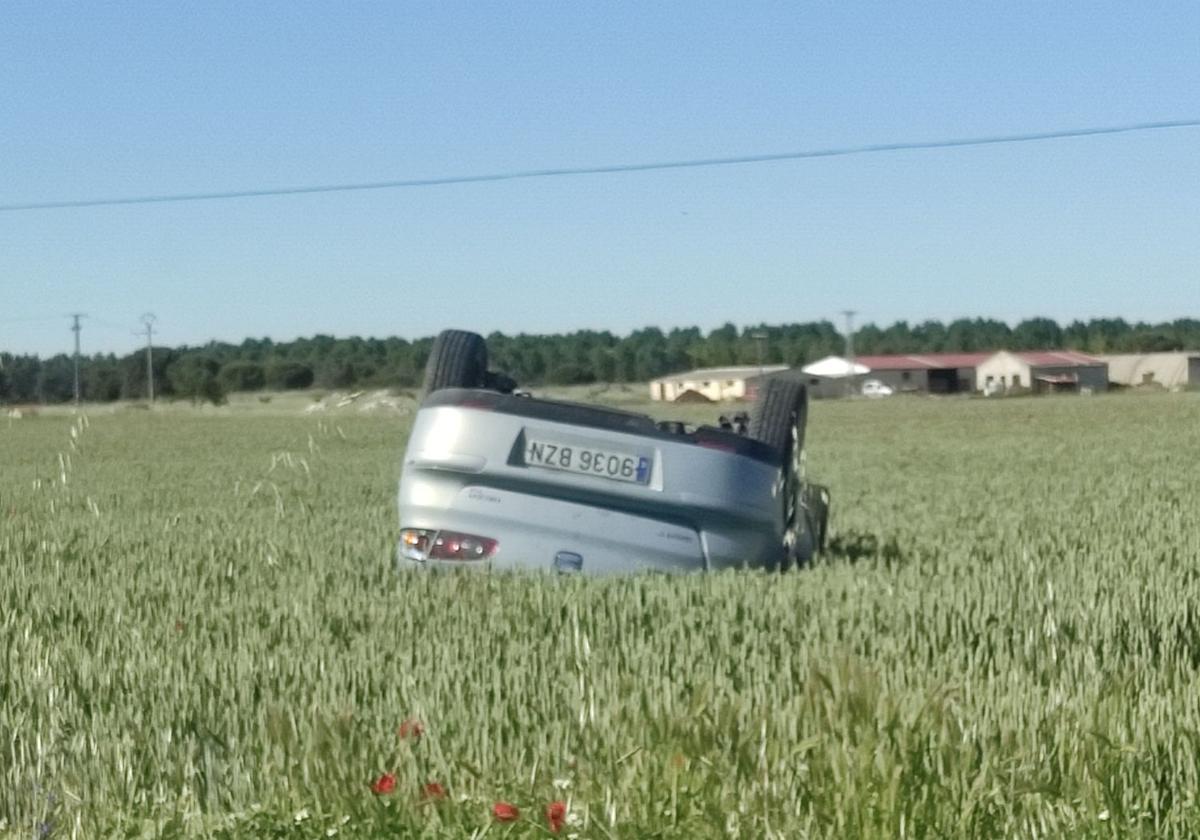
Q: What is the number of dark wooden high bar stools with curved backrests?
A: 0